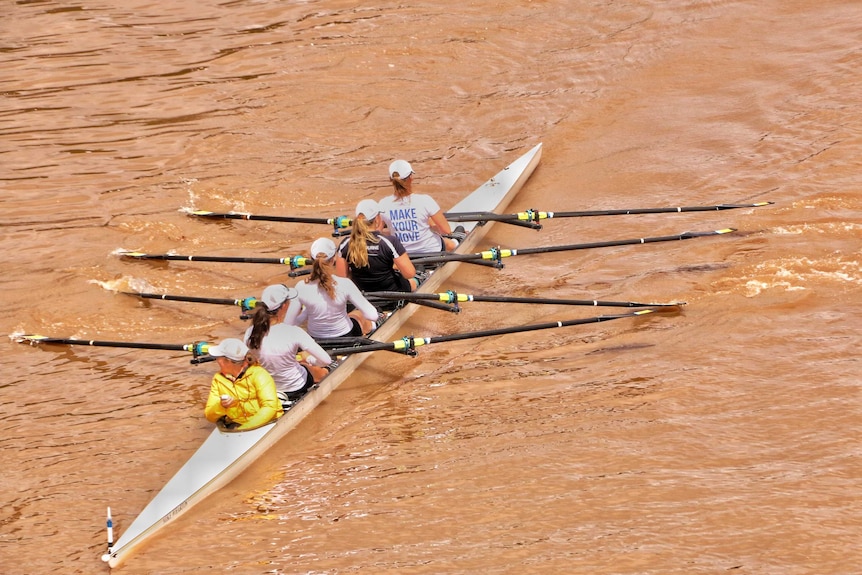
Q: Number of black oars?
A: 8